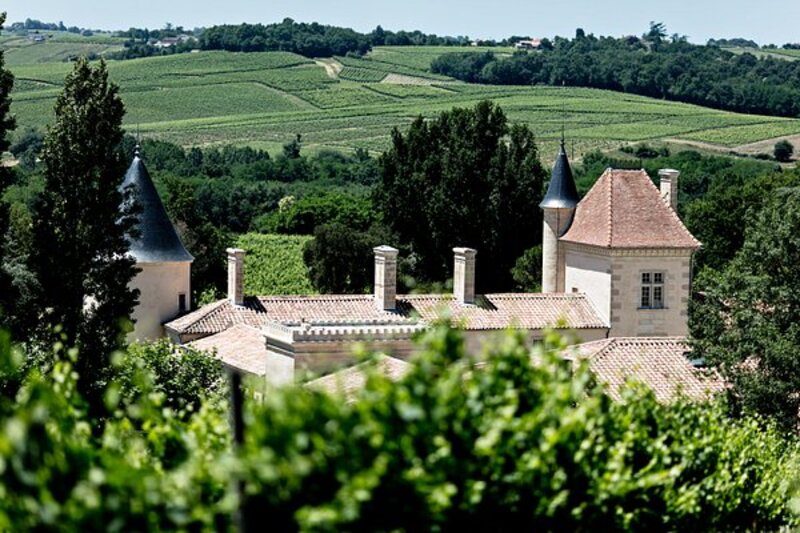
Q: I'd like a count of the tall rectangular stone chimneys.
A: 4